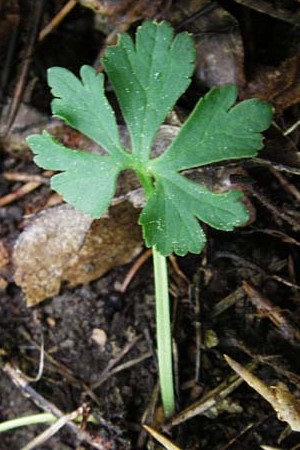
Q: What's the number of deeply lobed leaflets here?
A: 5